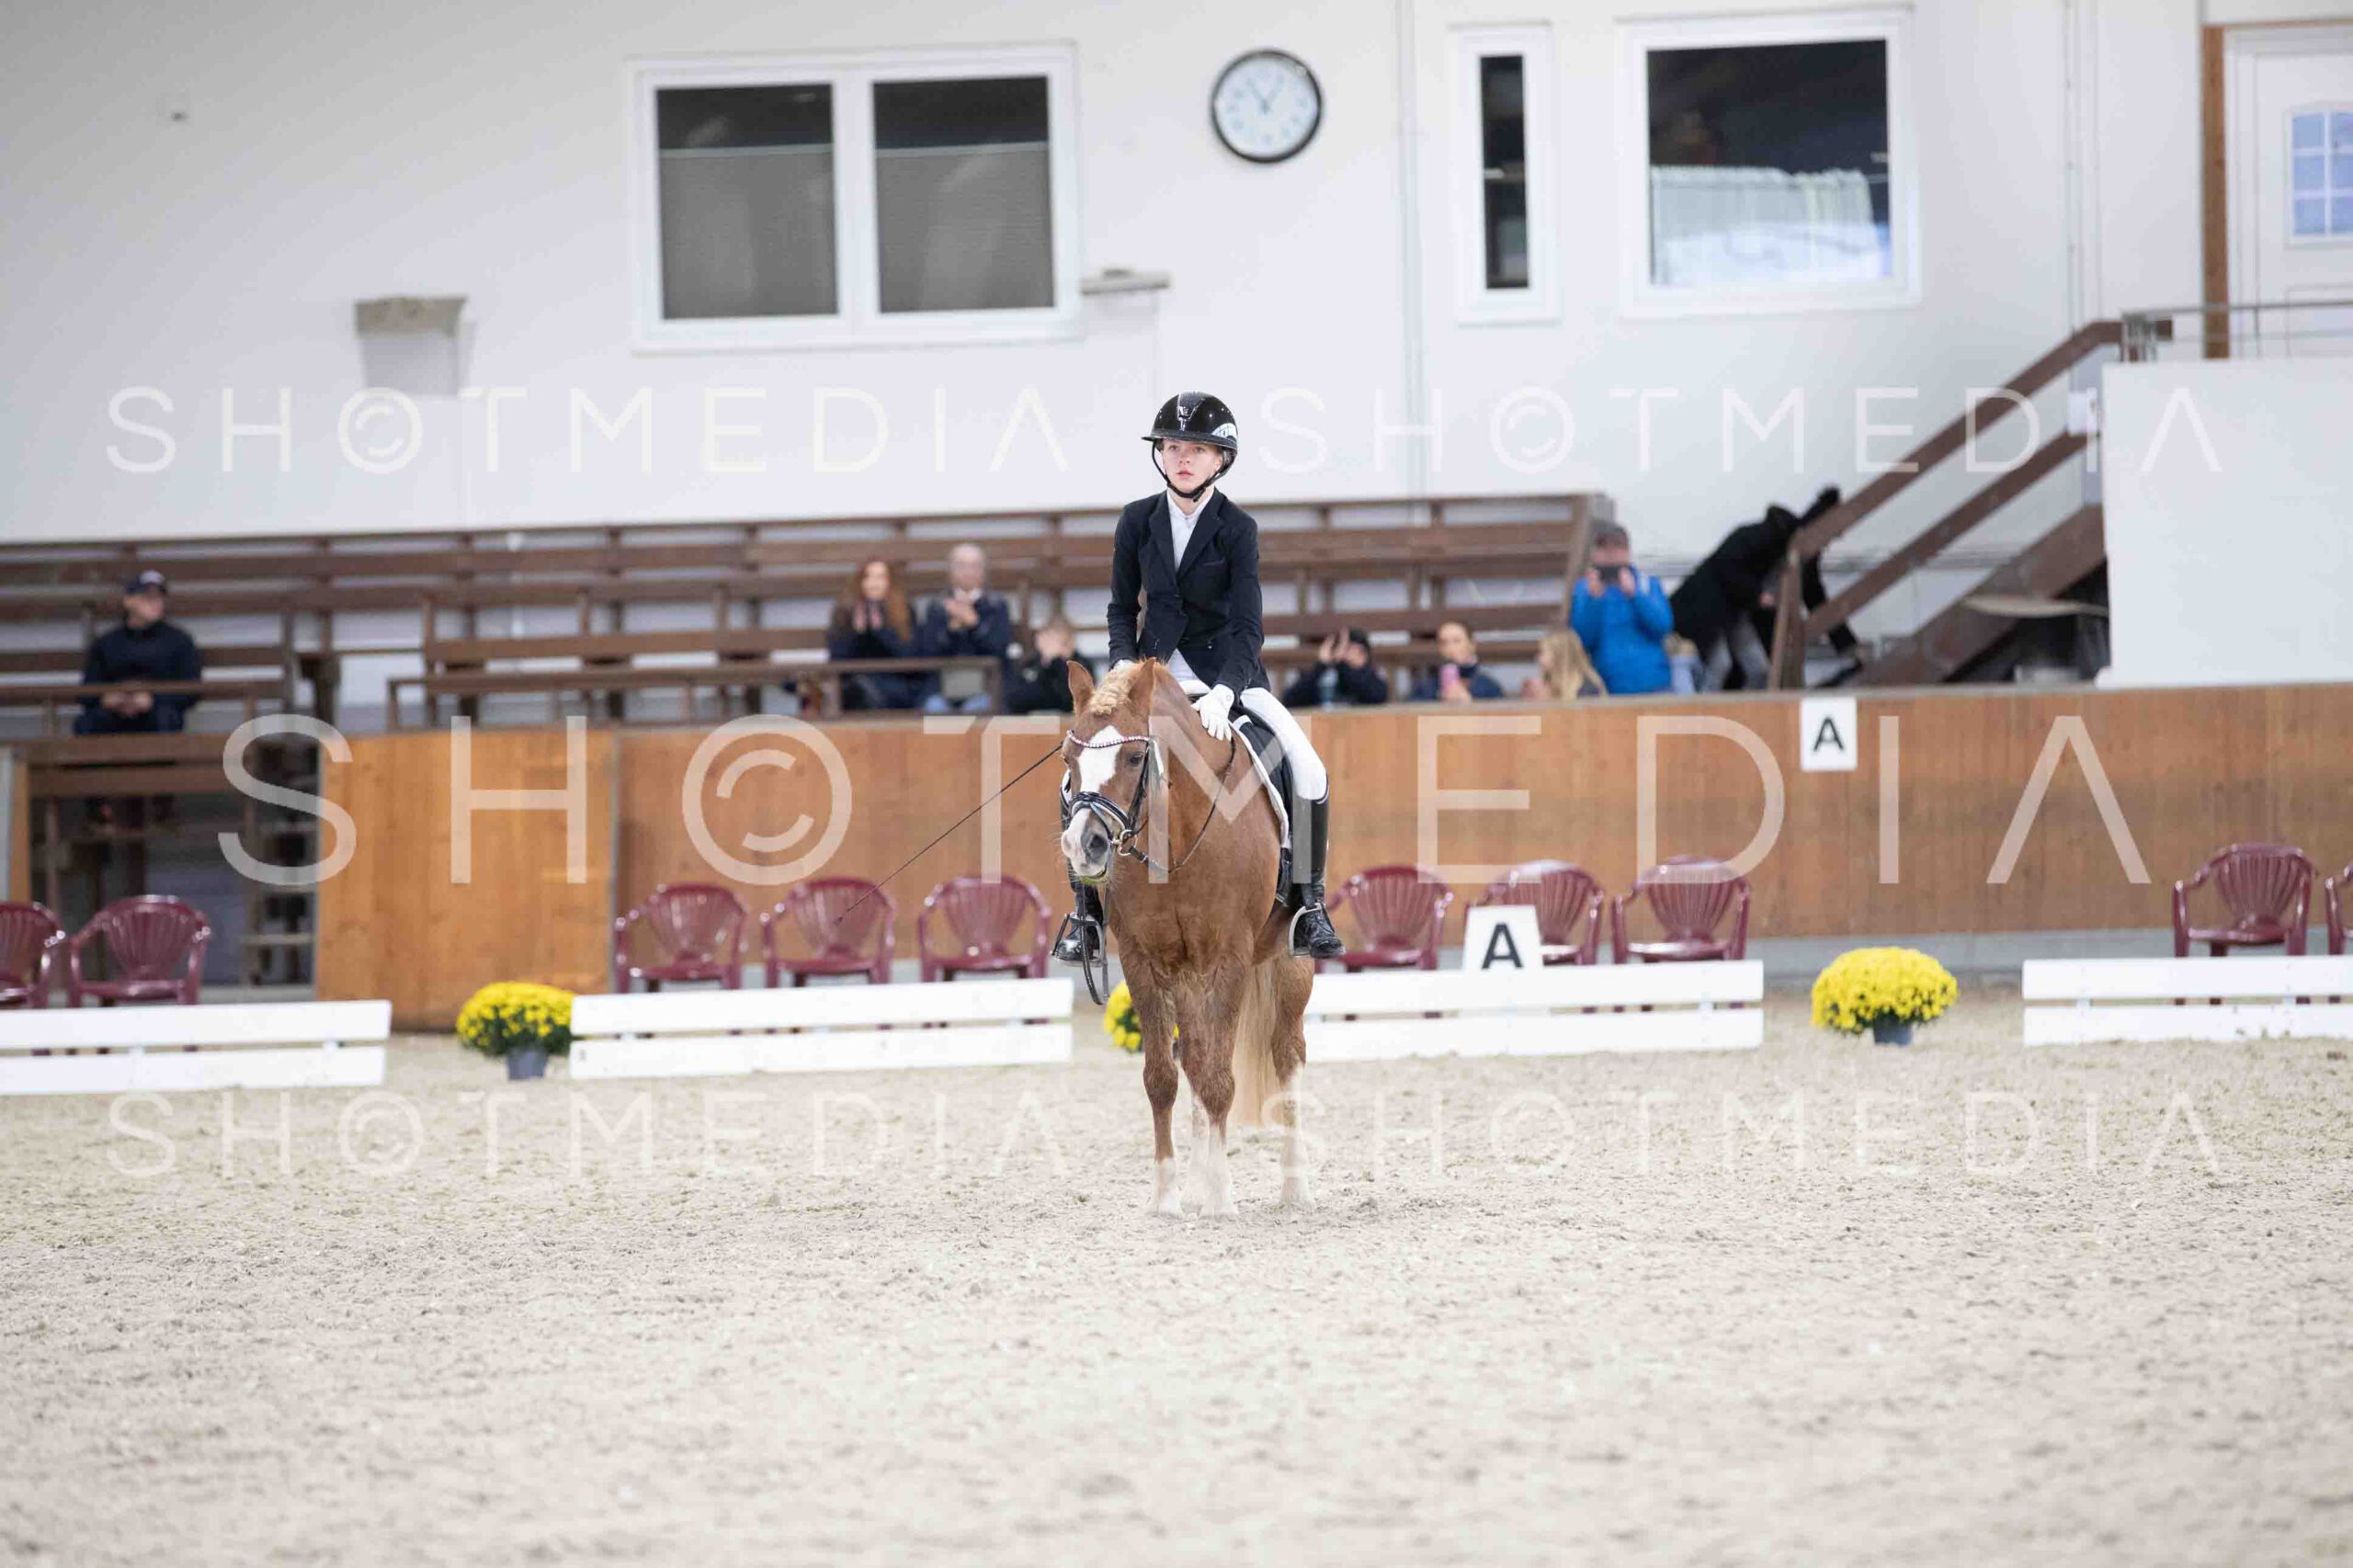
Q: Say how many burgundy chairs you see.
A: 10